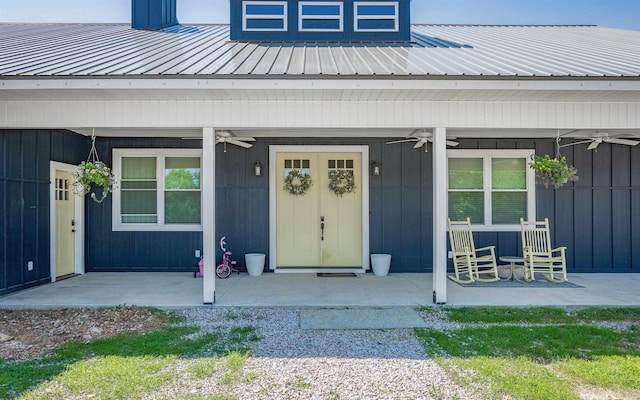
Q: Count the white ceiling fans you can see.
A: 3